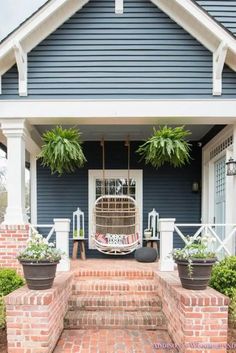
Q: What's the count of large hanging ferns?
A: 2